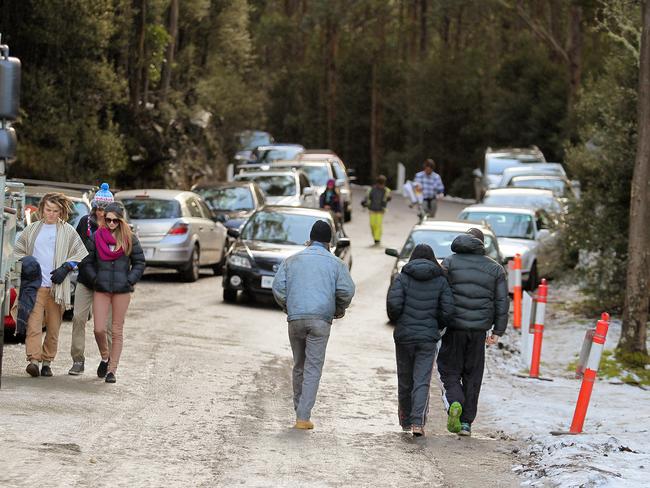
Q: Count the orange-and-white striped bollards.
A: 3